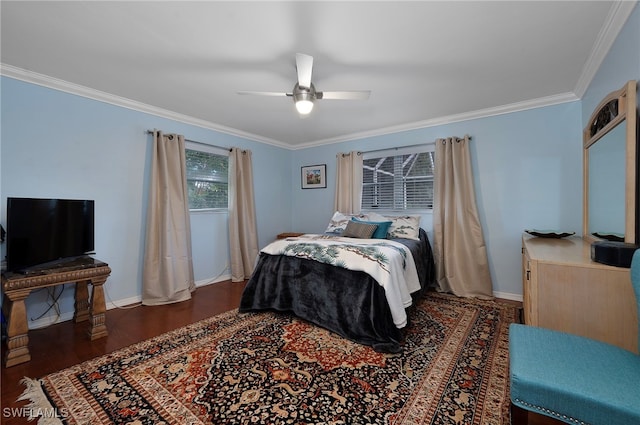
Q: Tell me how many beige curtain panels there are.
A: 4